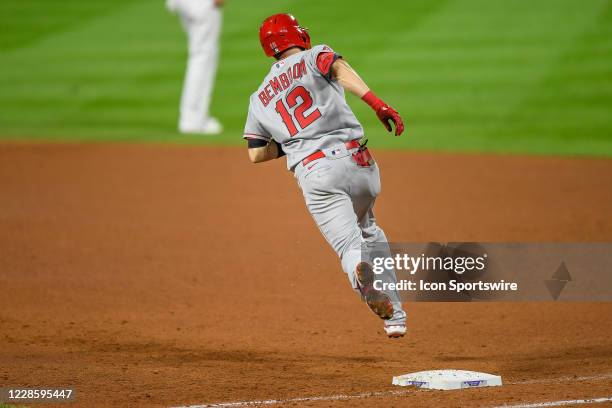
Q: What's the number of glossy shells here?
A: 1